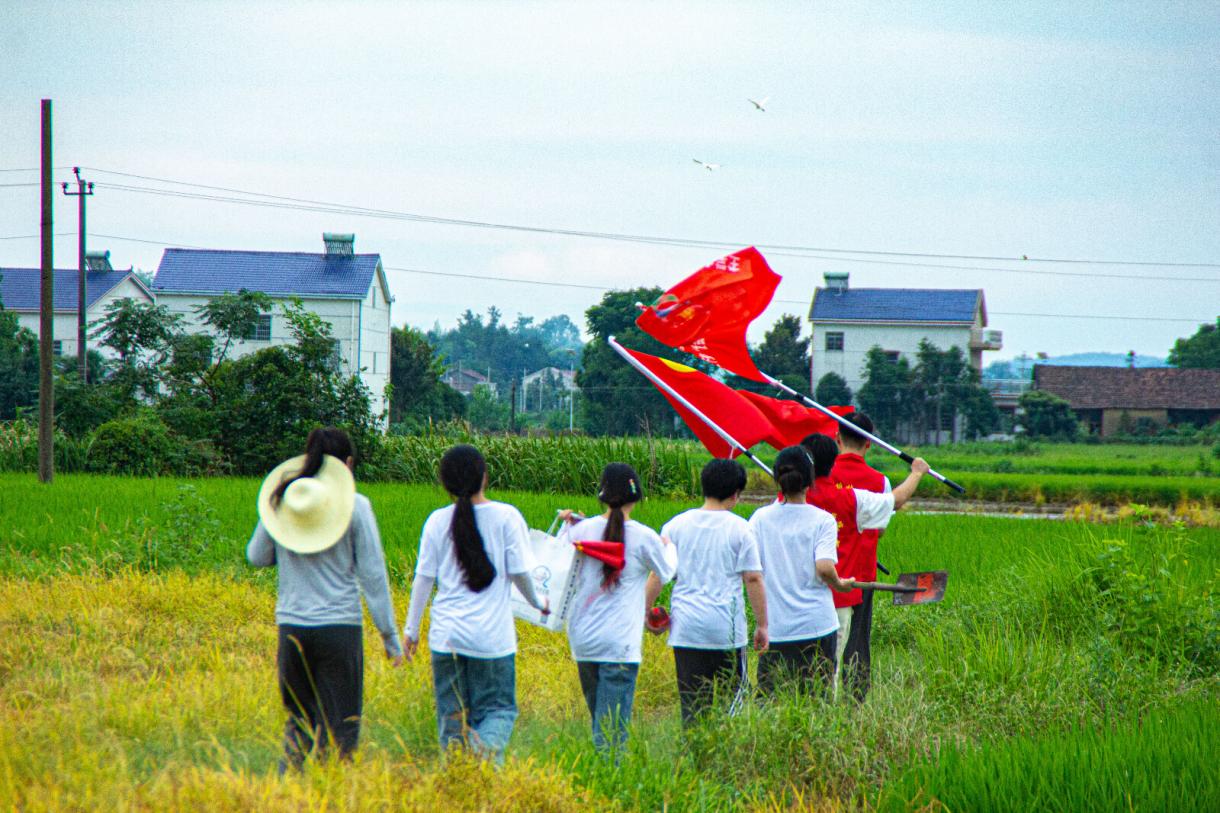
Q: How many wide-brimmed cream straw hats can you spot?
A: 1